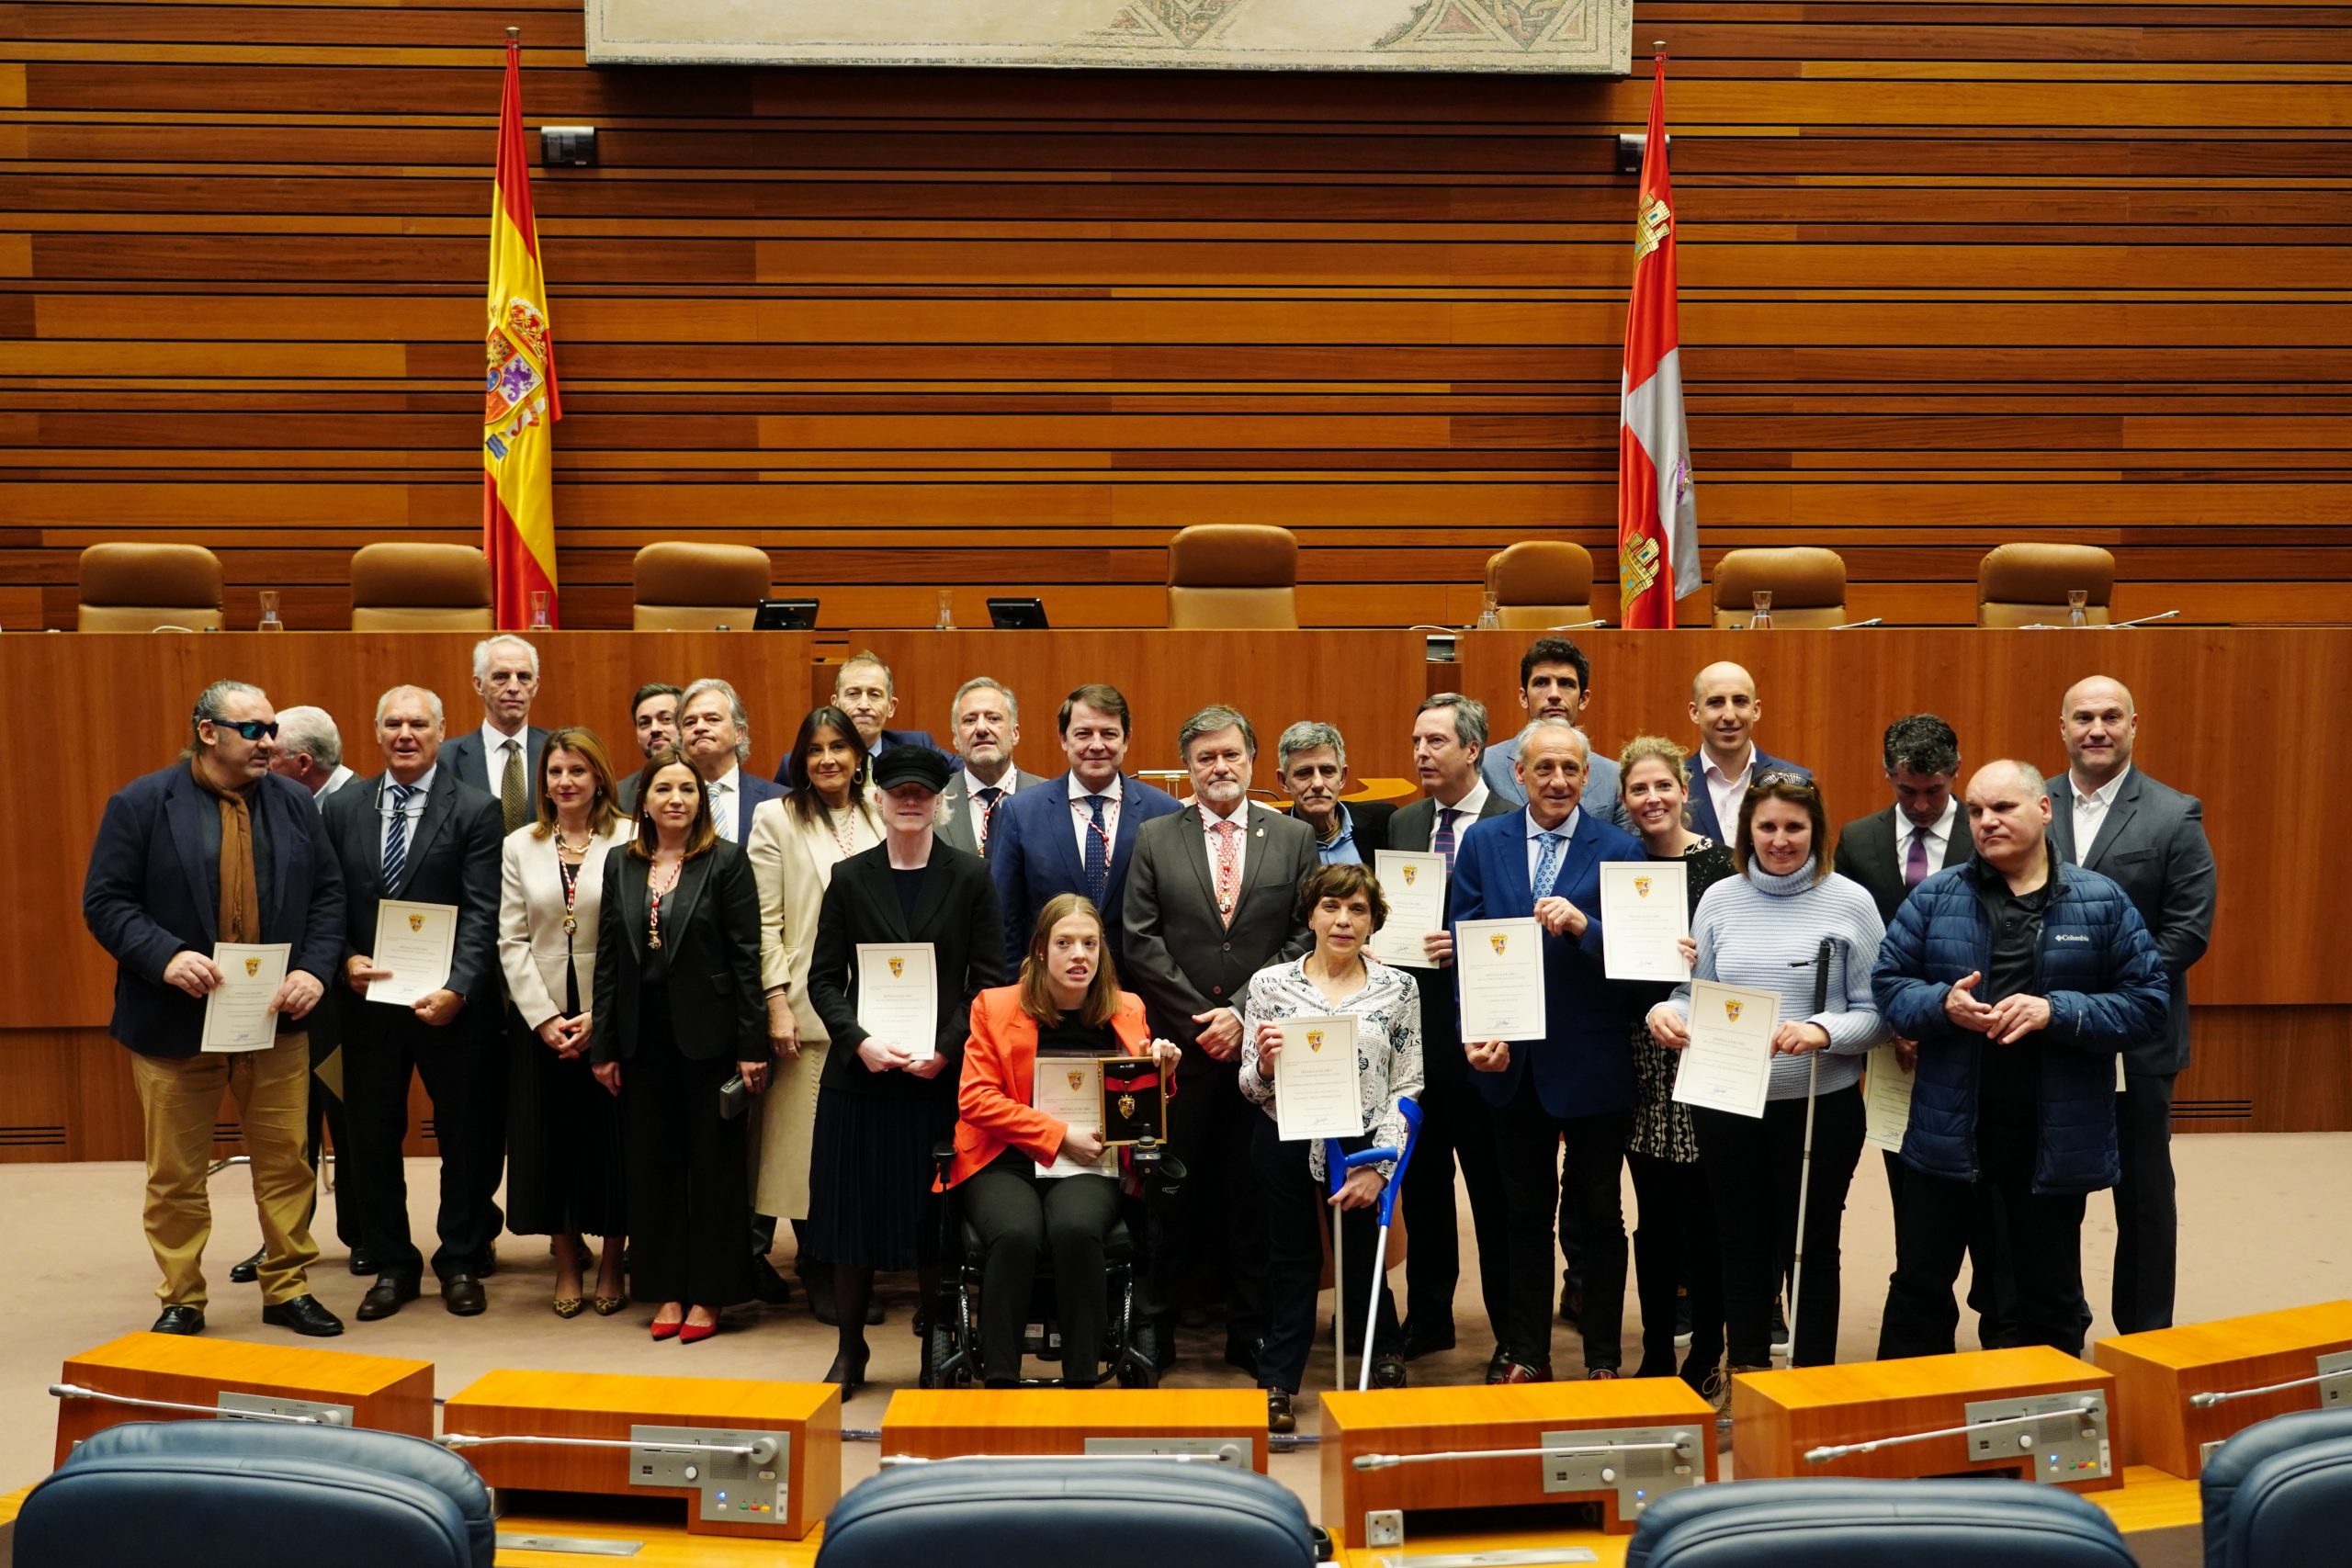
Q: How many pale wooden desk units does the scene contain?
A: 6